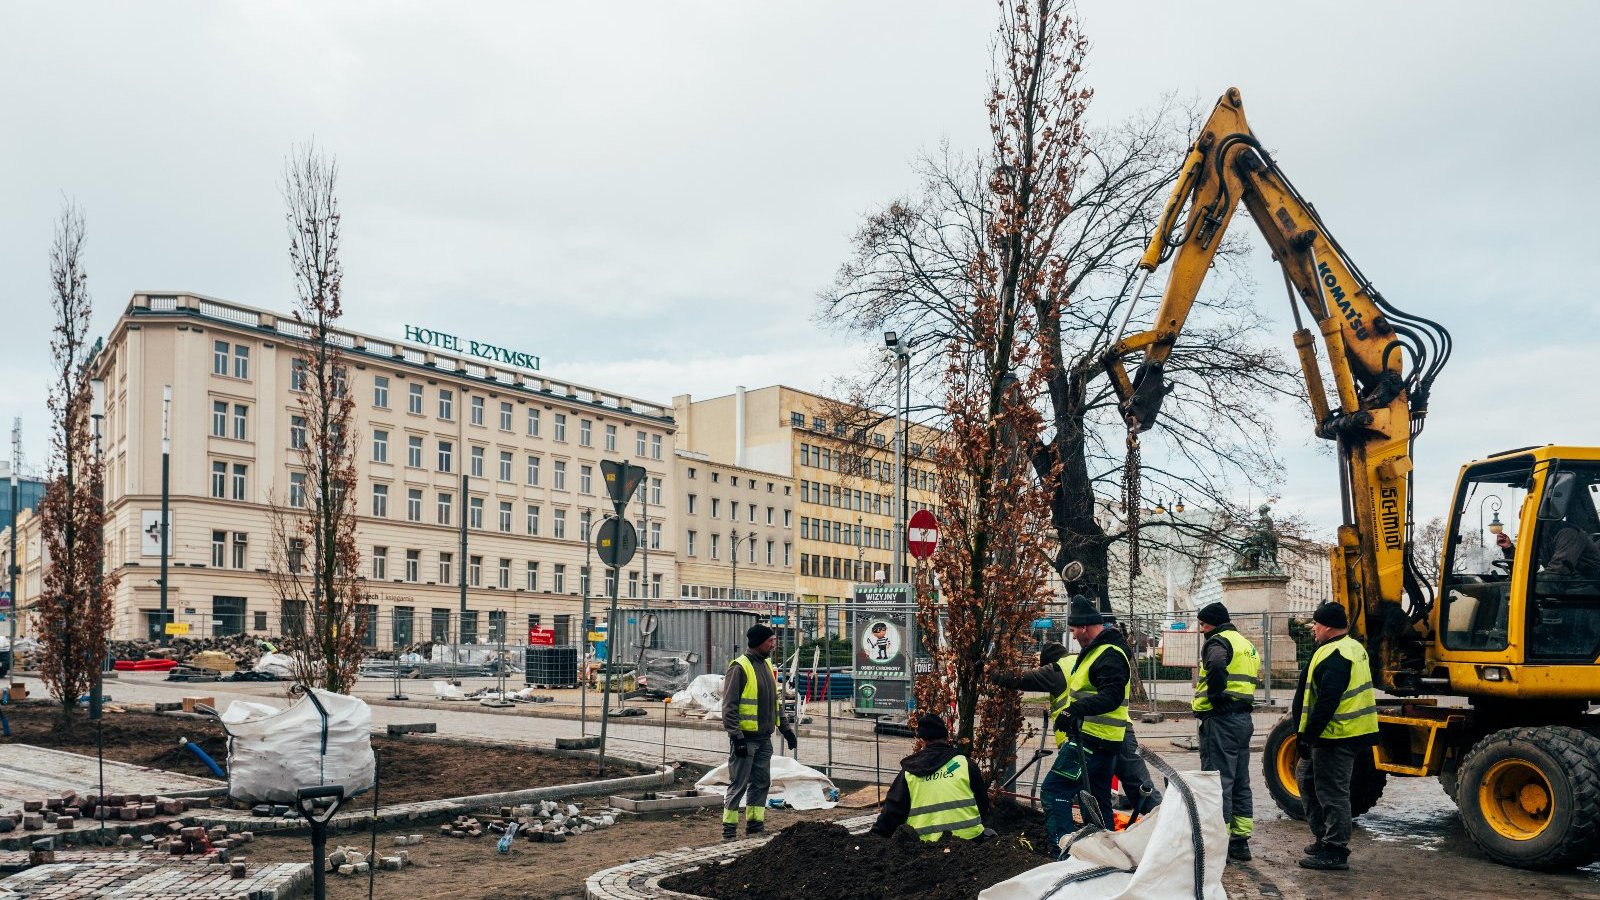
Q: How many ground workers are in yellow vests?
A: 6